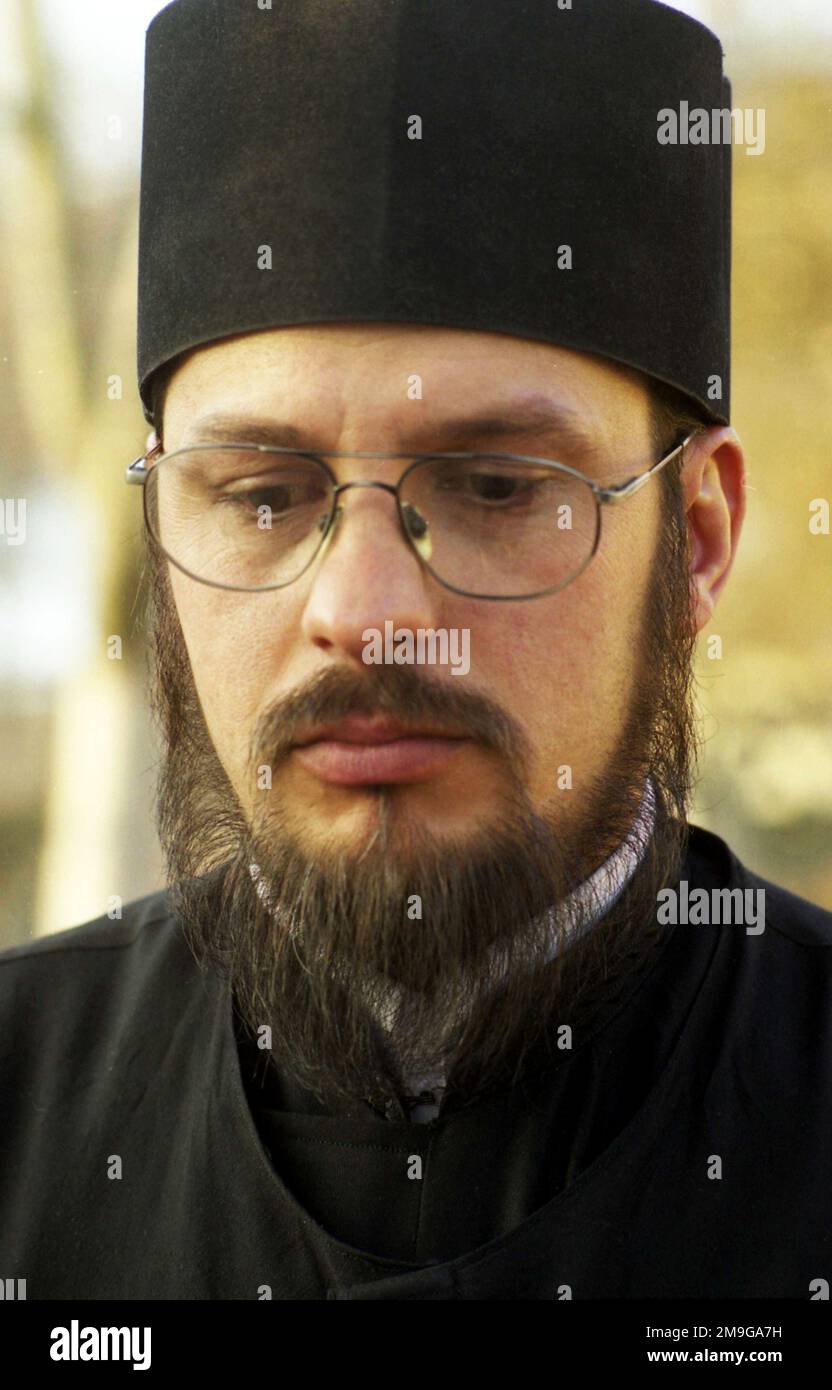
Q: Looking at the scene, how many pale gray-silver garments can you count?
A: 1